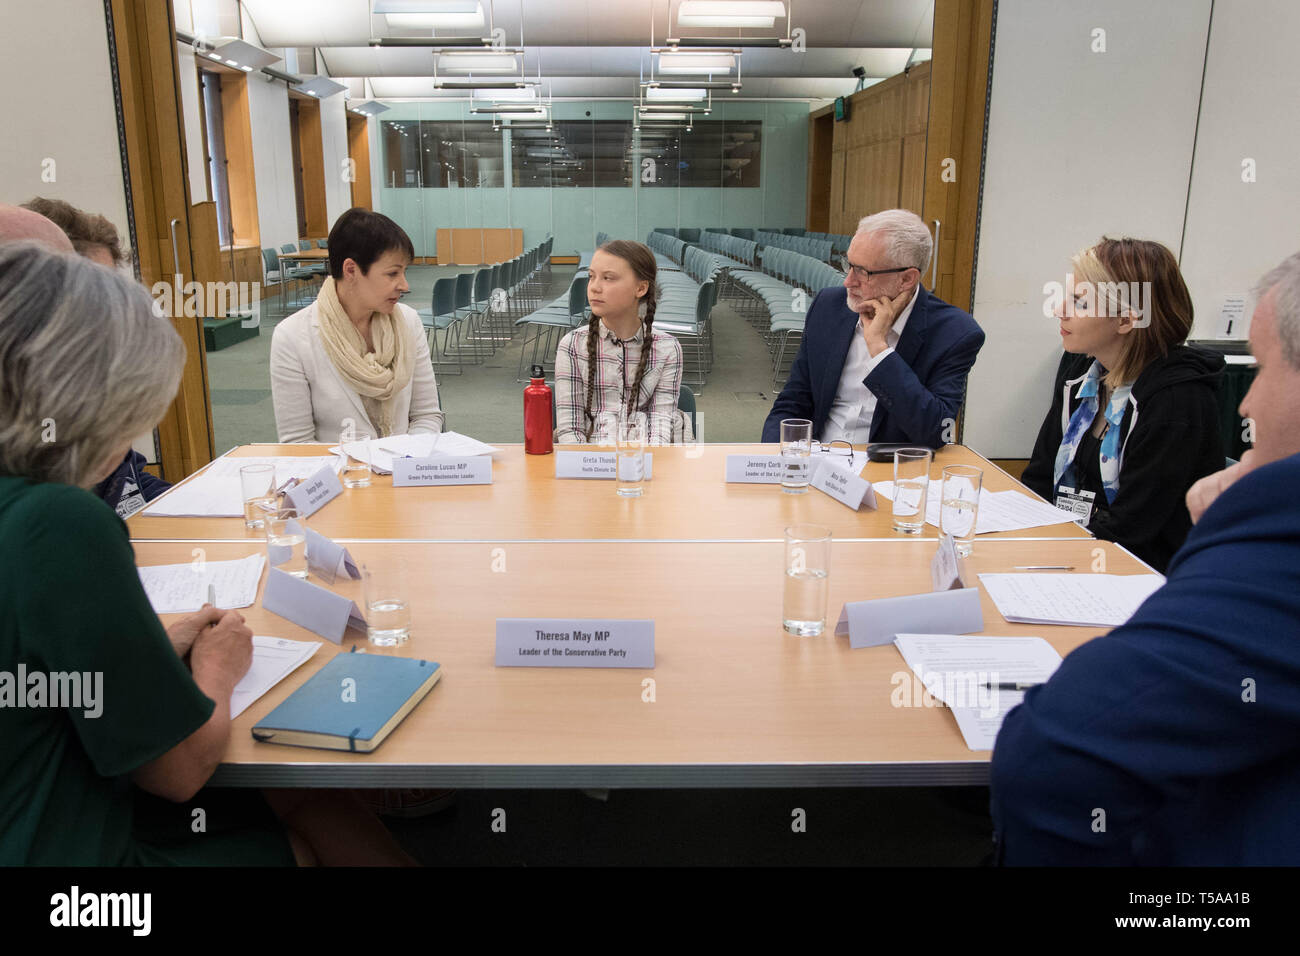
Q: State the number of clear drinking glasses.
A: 9